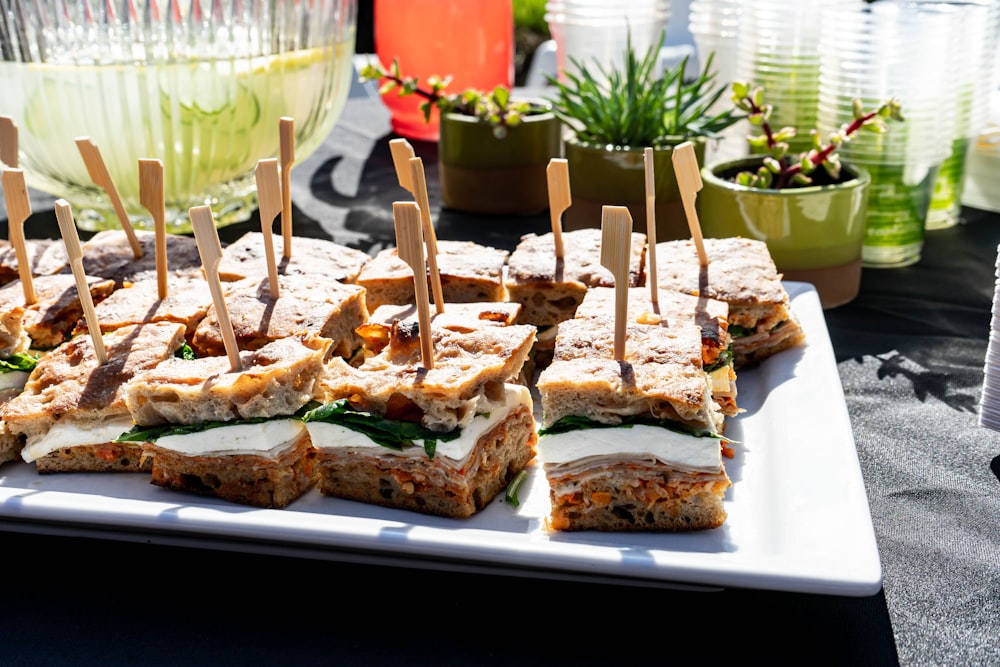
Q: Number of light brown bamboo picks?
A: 15